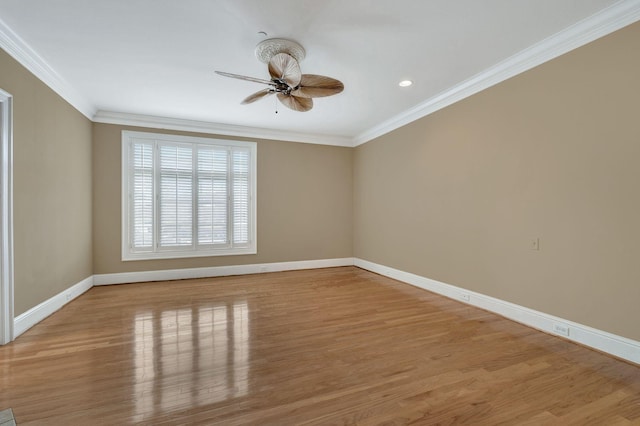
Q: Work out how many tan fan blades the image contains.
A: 5